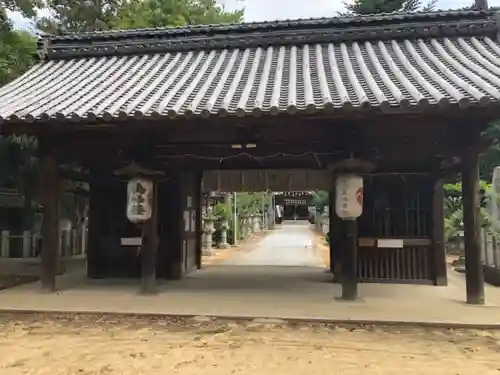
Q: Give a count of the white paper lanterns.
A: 2